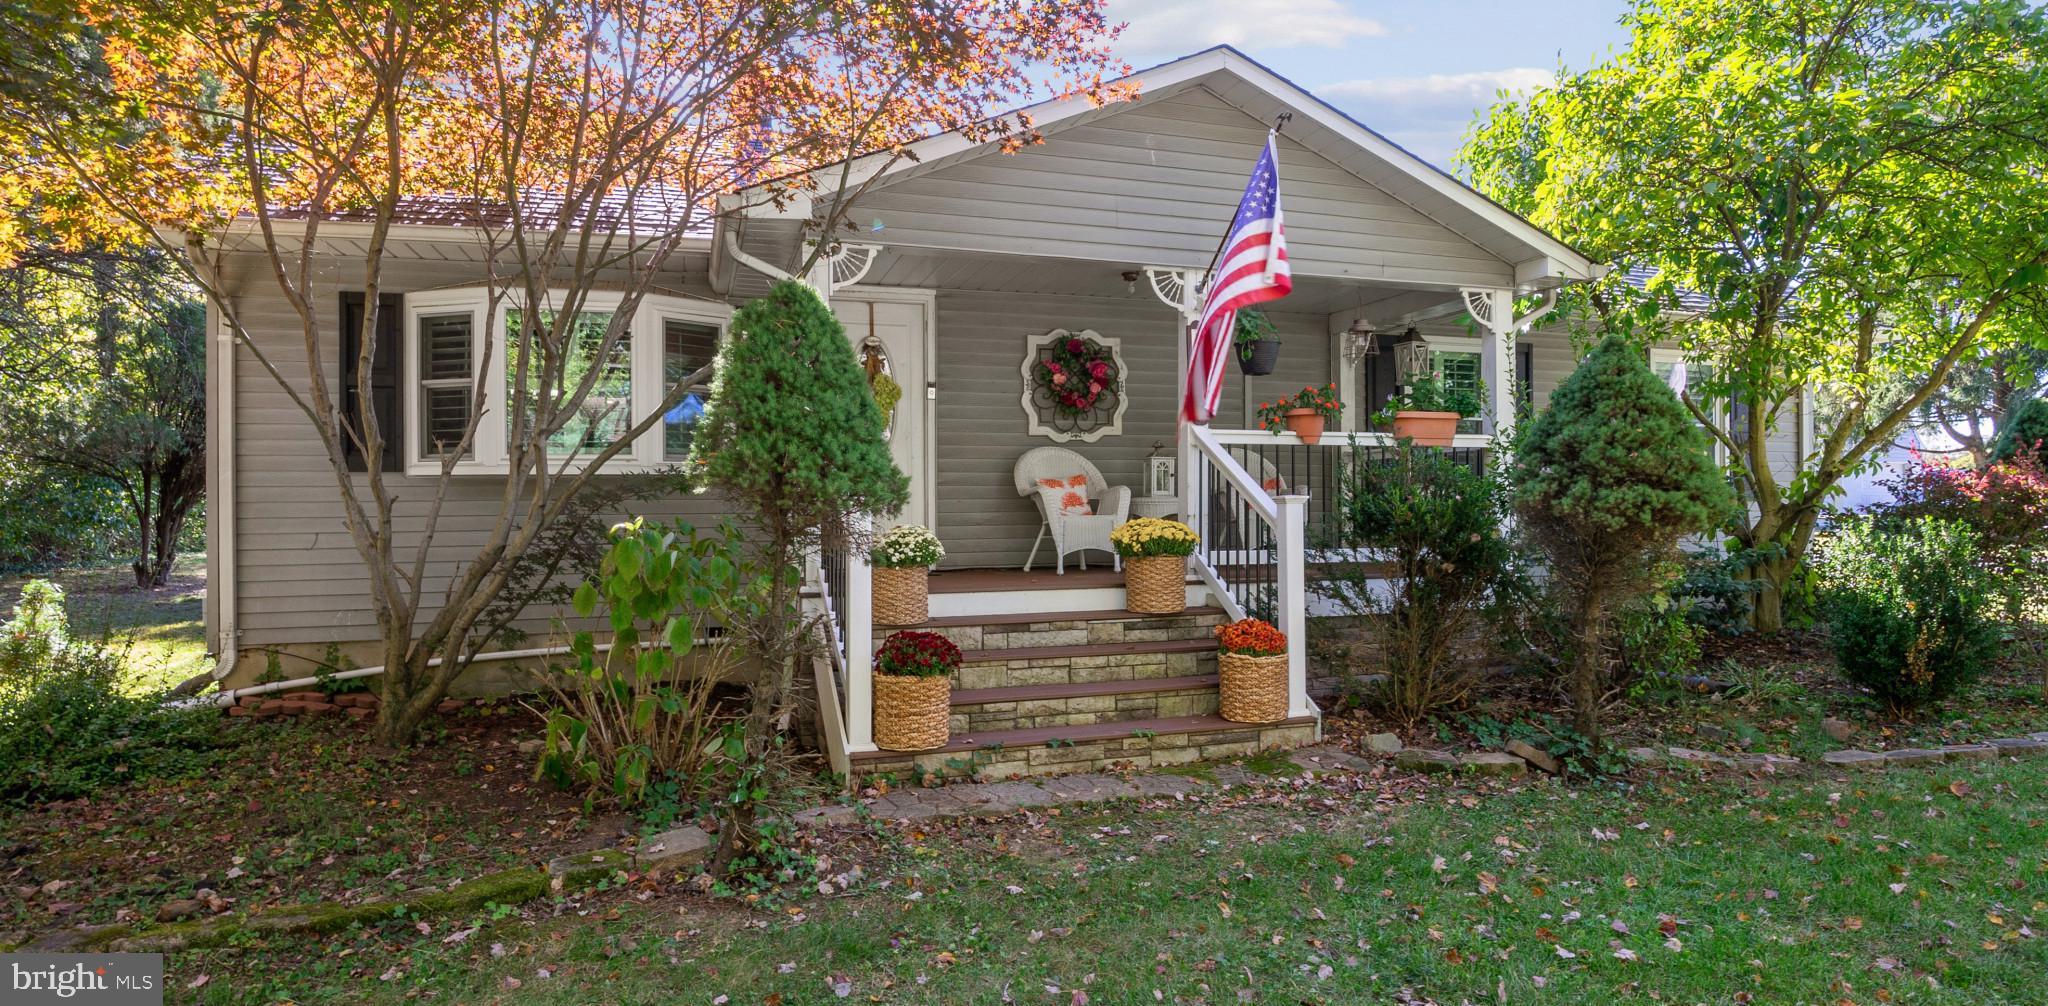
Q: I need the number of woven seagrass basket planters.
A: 4